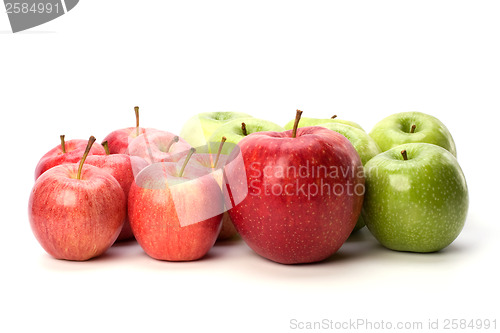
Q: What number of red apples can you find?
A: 8